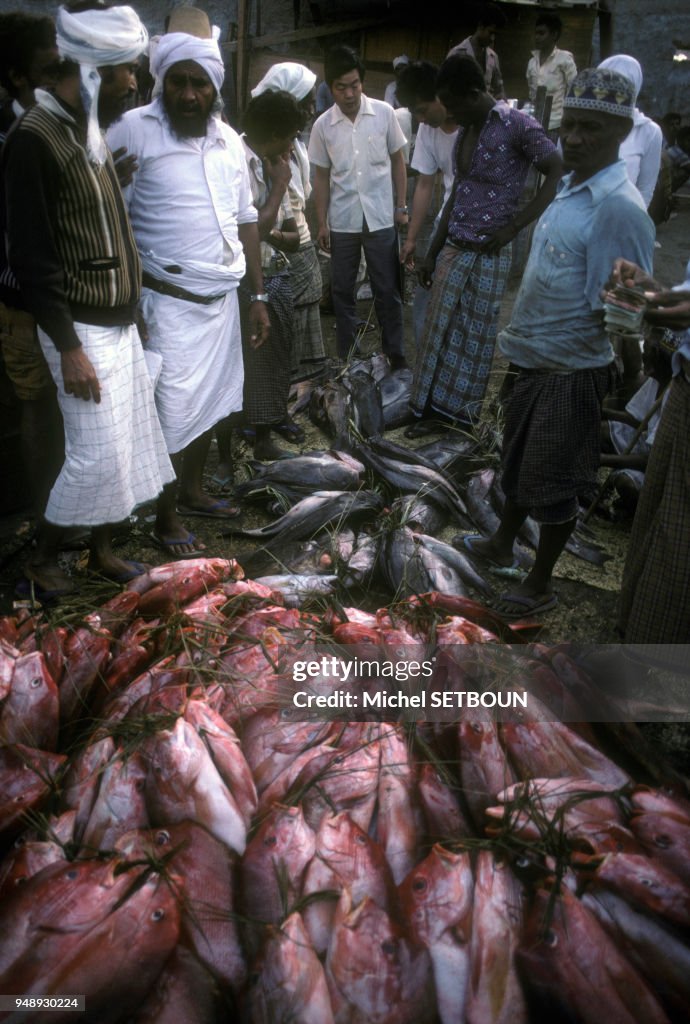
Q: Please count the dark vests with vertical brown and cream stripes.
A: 1